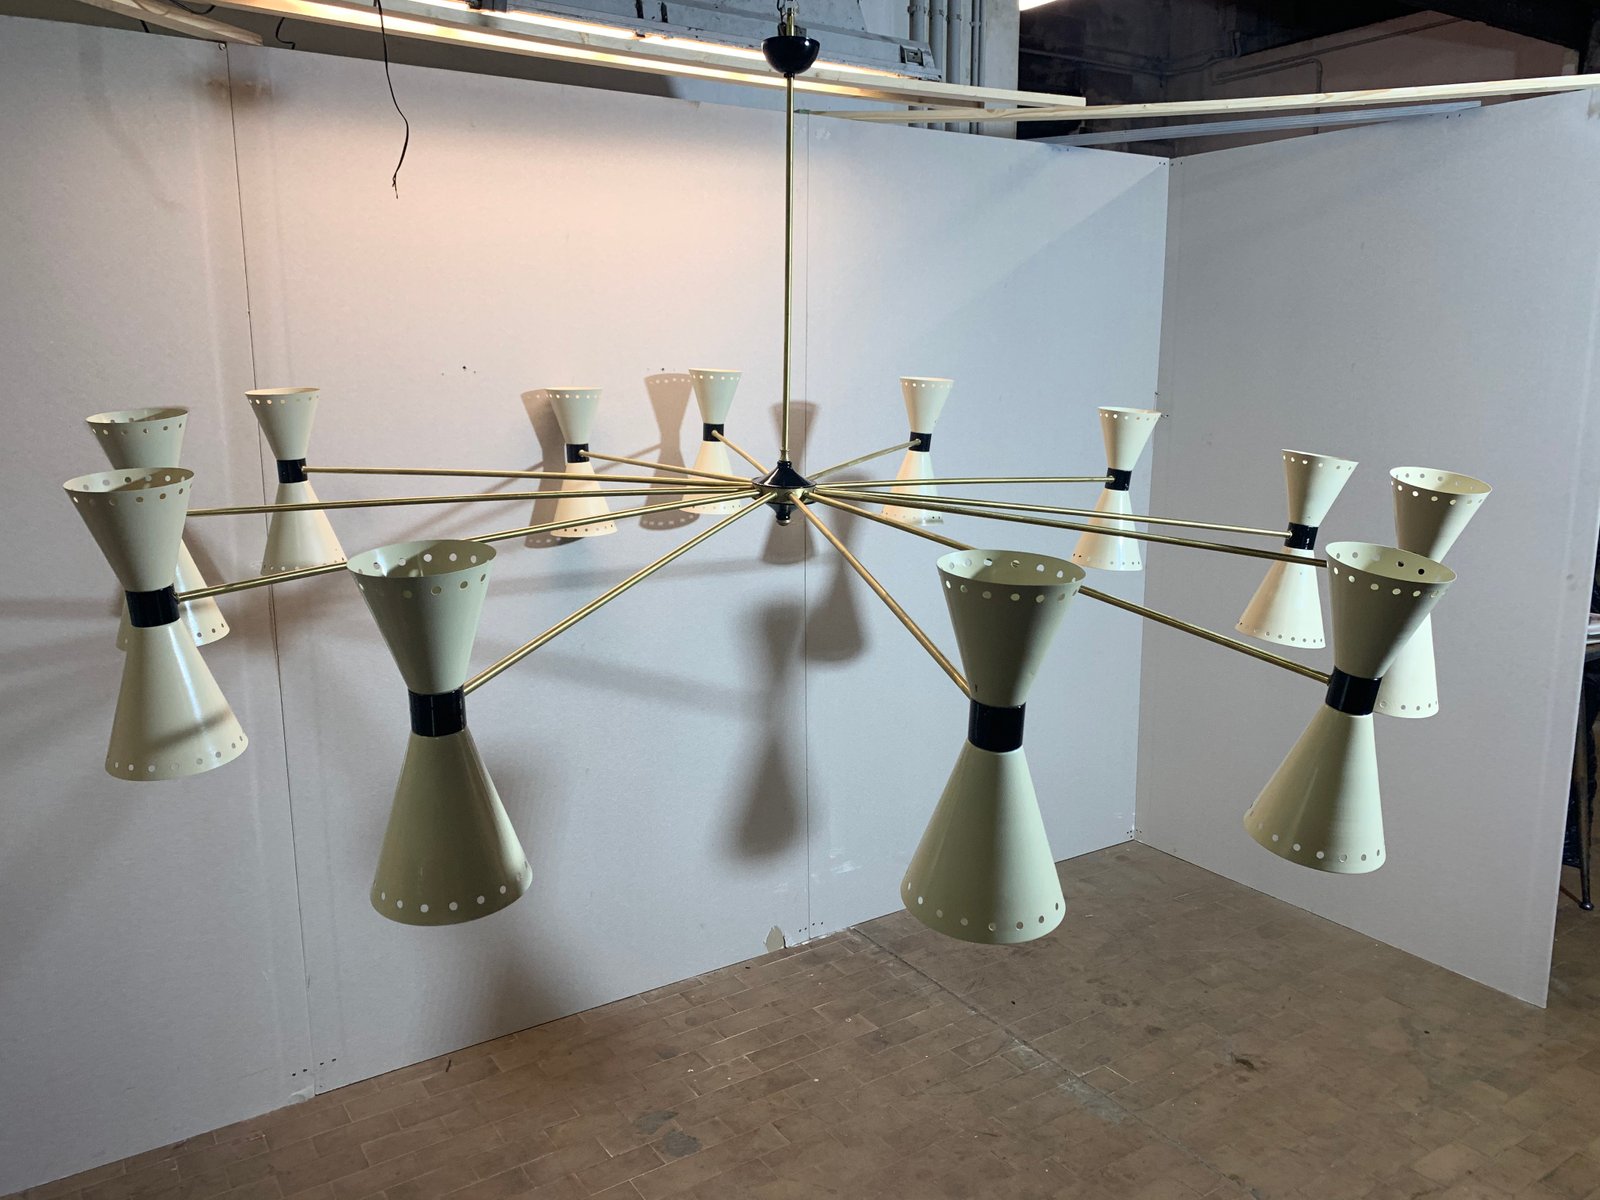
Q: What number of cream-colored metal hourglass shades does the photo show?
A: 12